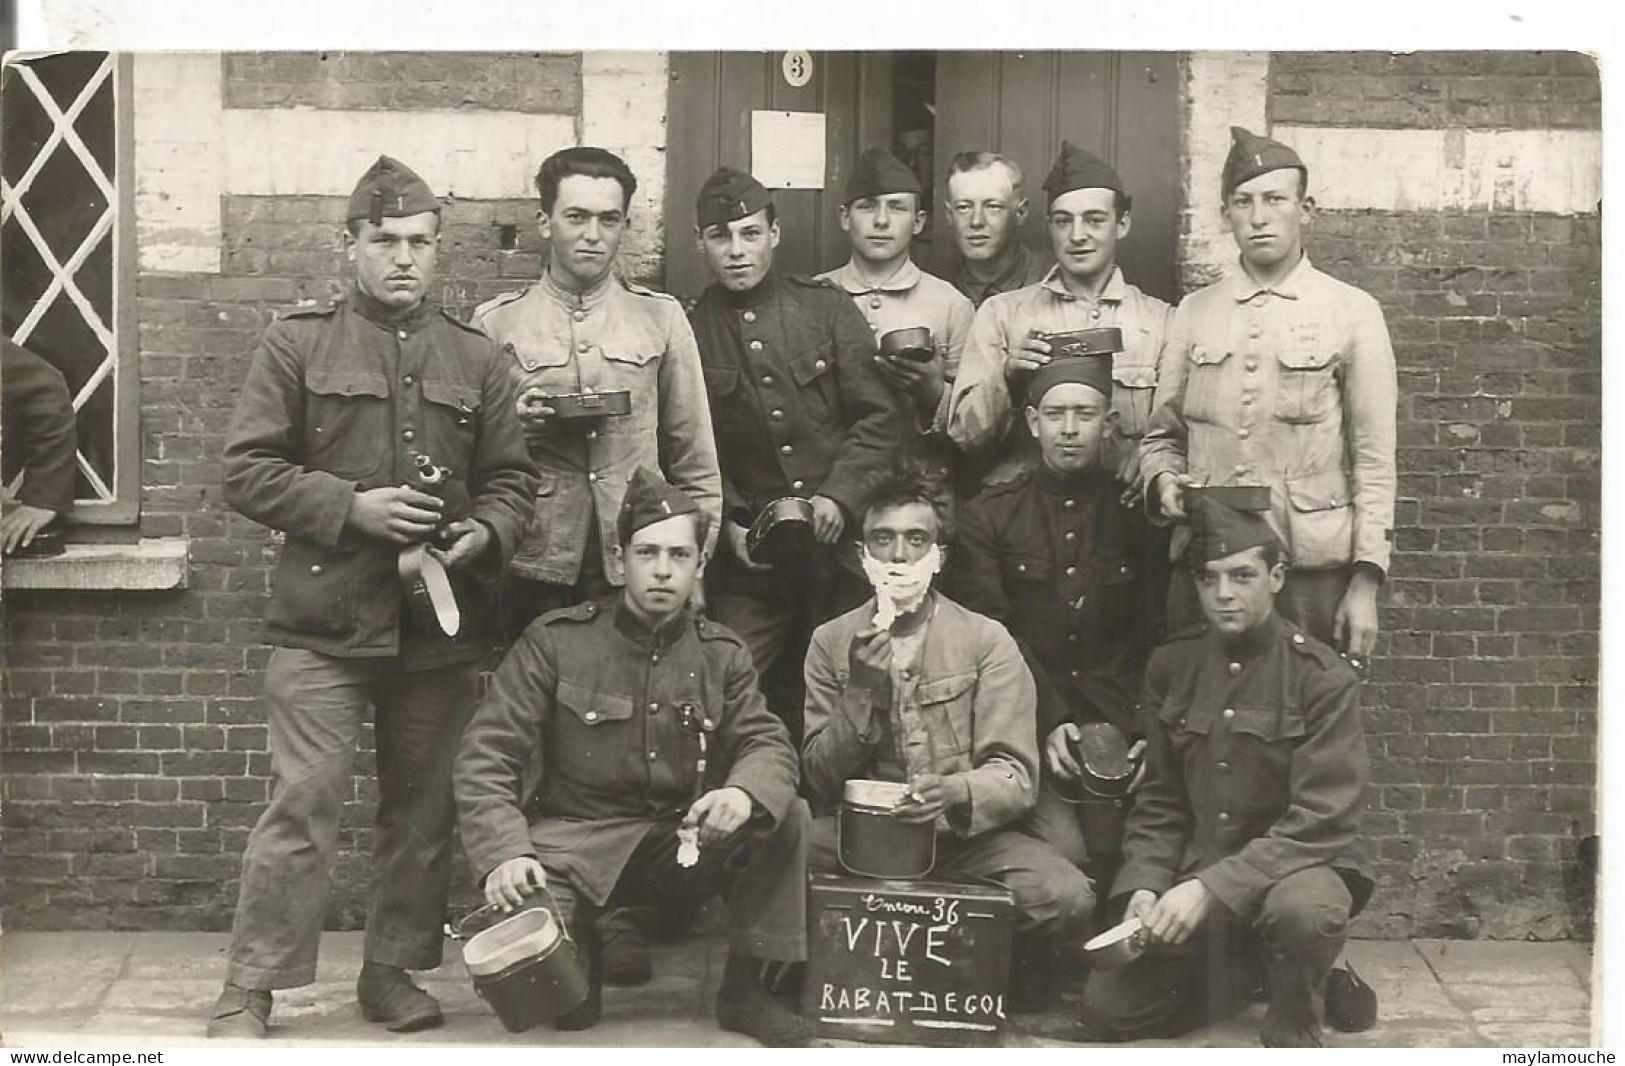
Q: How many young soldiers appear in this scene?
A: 11